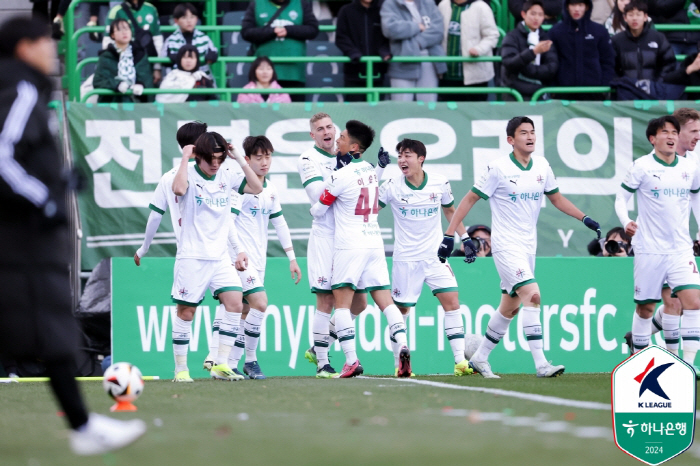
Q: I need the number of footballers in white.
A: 9